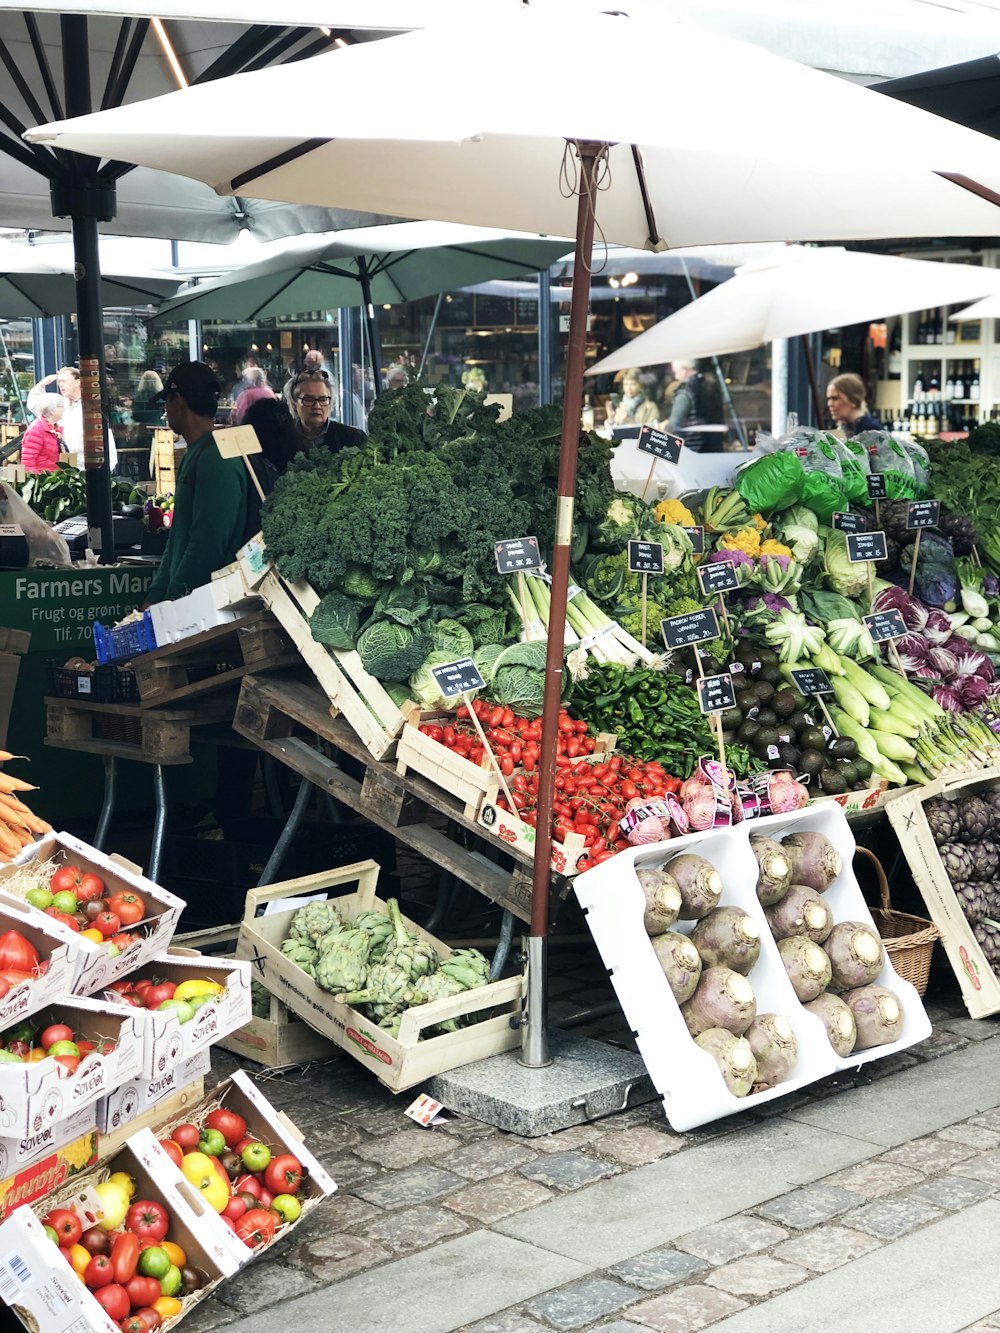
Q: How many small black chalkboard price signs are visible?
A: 14